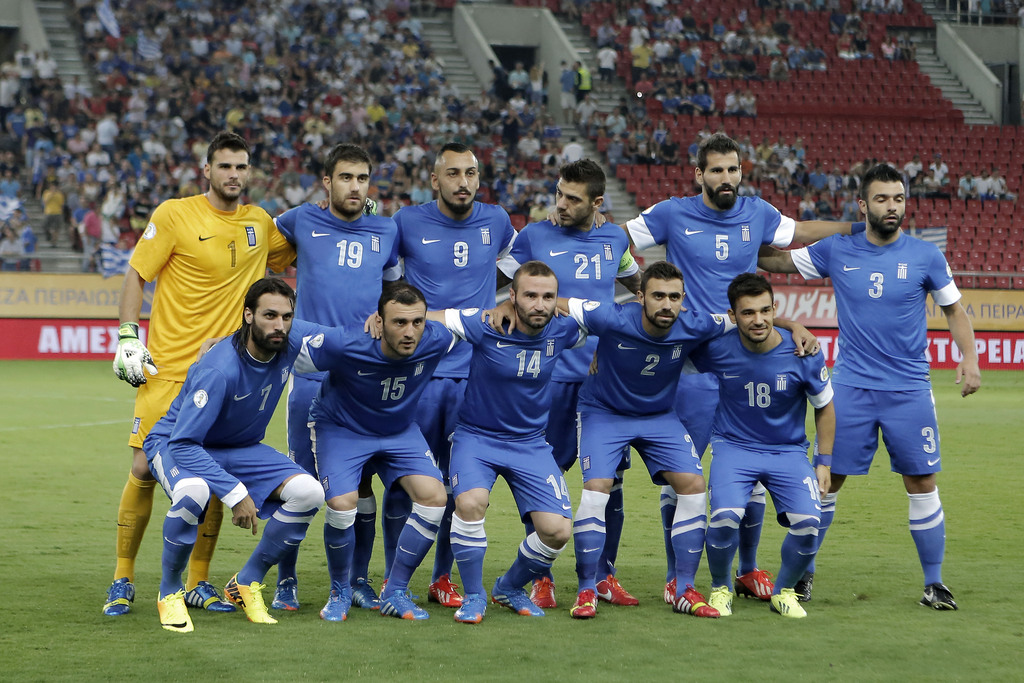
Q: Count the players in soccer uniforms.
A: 11